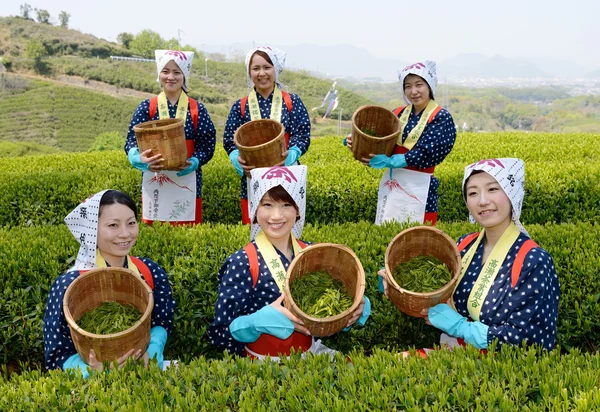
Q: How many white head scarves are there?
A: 6